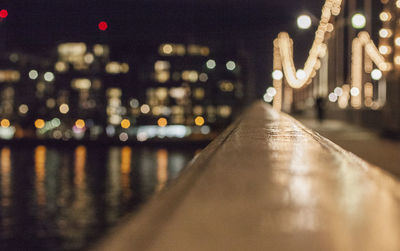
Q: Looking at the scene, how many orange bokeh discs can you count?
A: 6